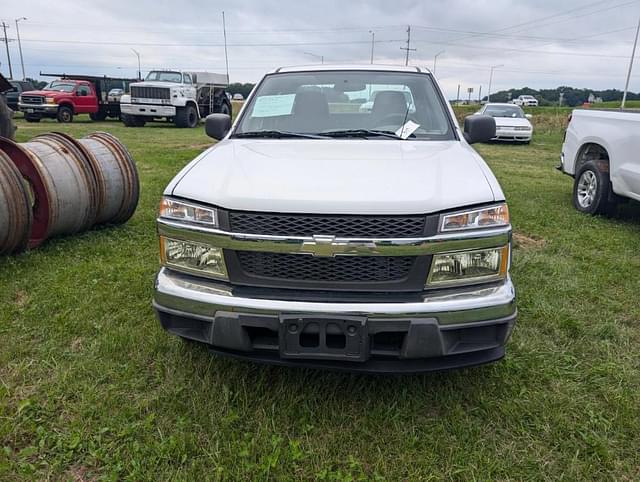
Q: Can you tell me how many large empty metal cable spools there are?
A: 3